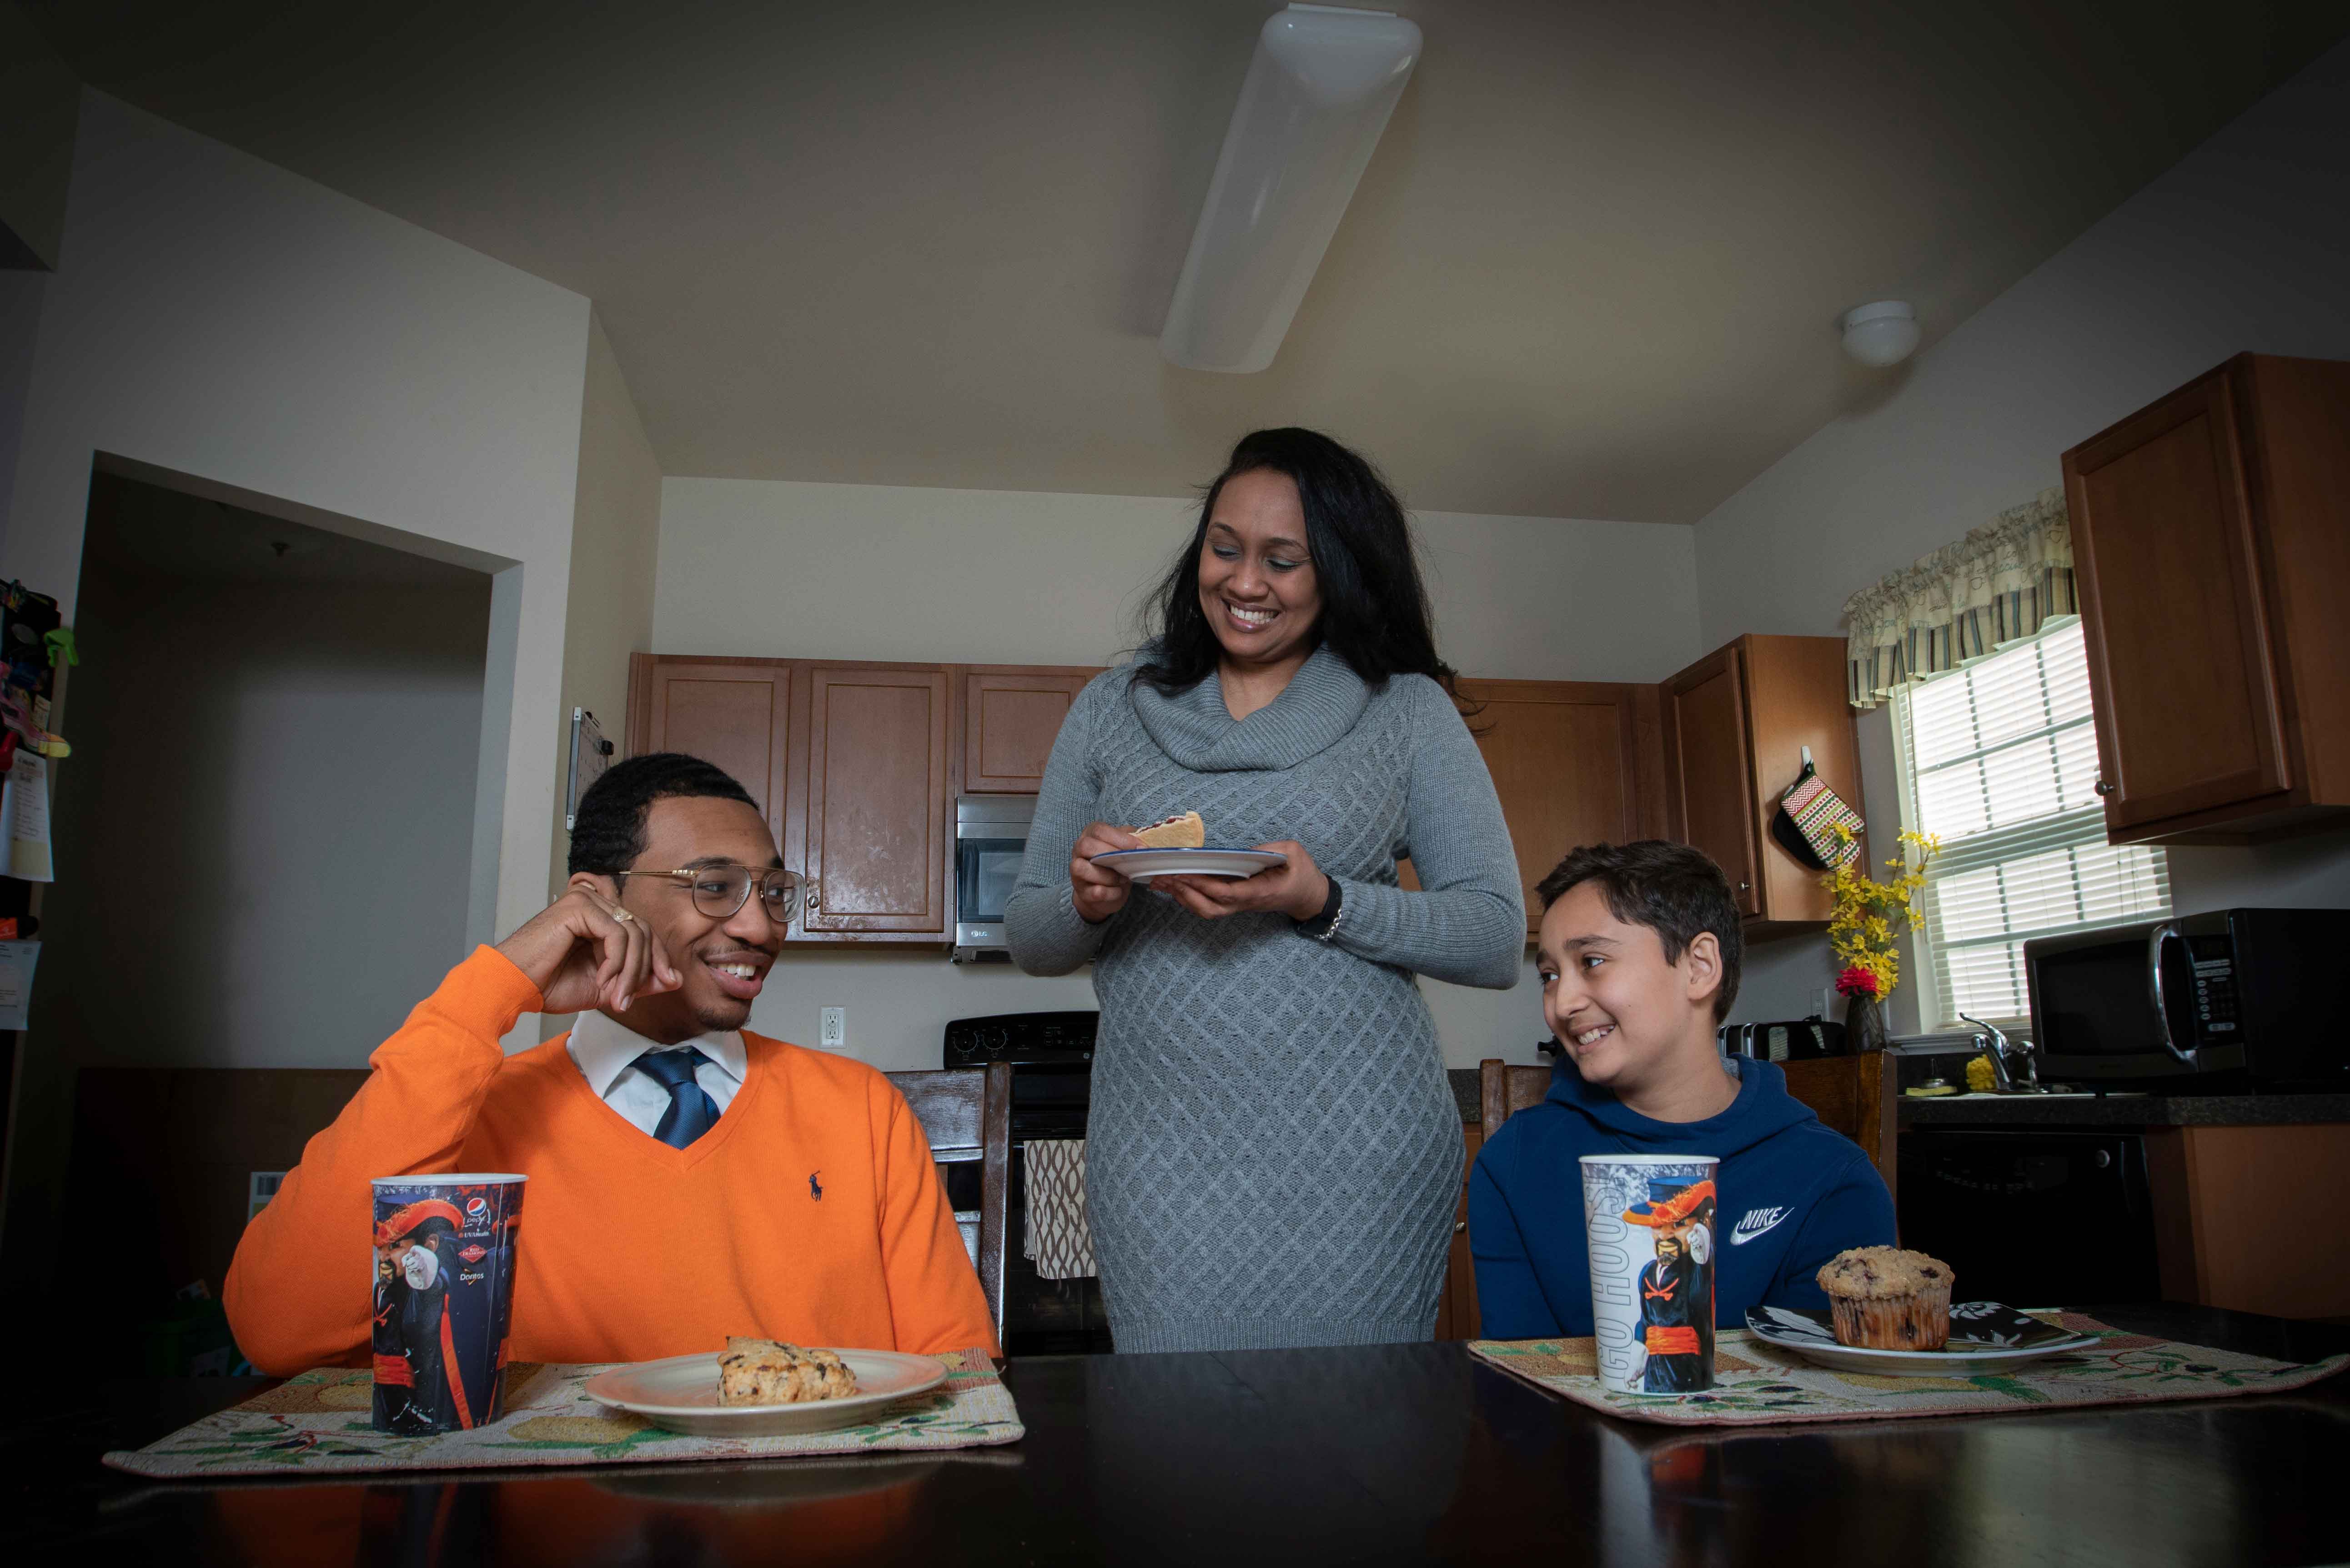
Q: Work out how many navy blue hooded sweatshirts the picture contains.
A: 1